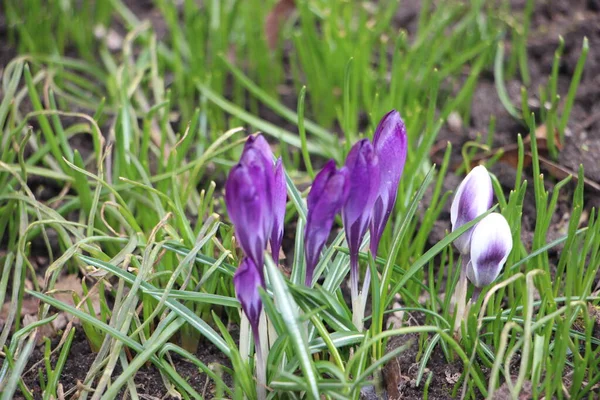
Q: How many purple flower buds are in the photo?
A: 6